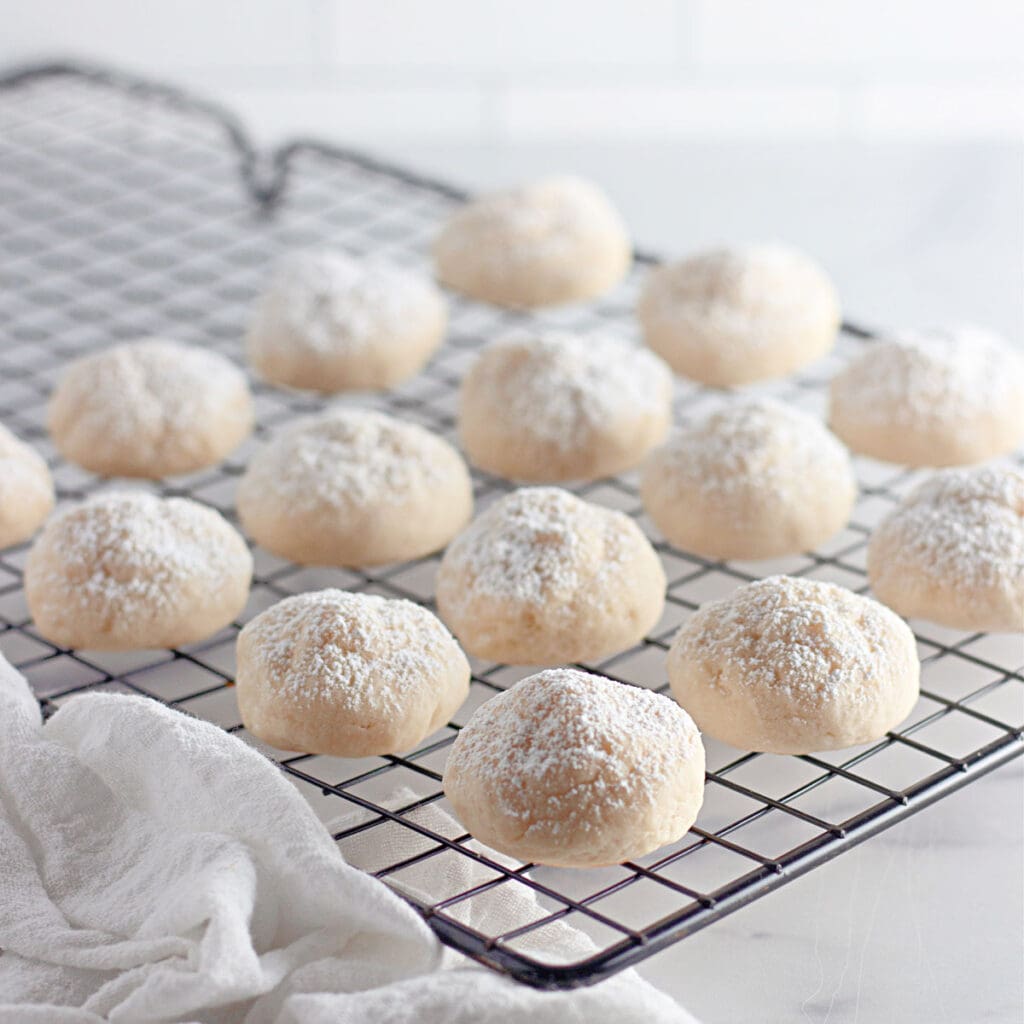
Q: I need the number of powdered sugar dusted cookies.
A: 15